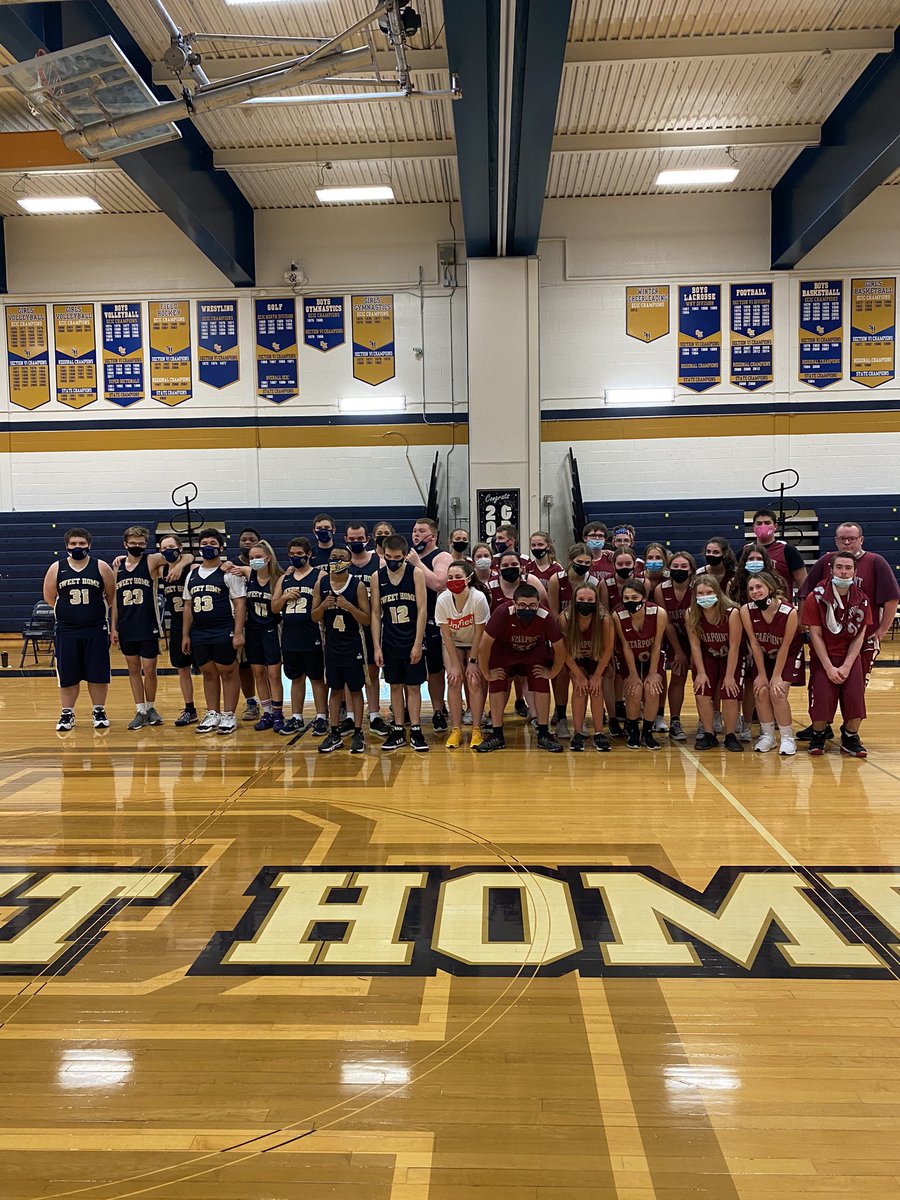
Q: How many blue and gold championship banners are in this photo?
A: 13